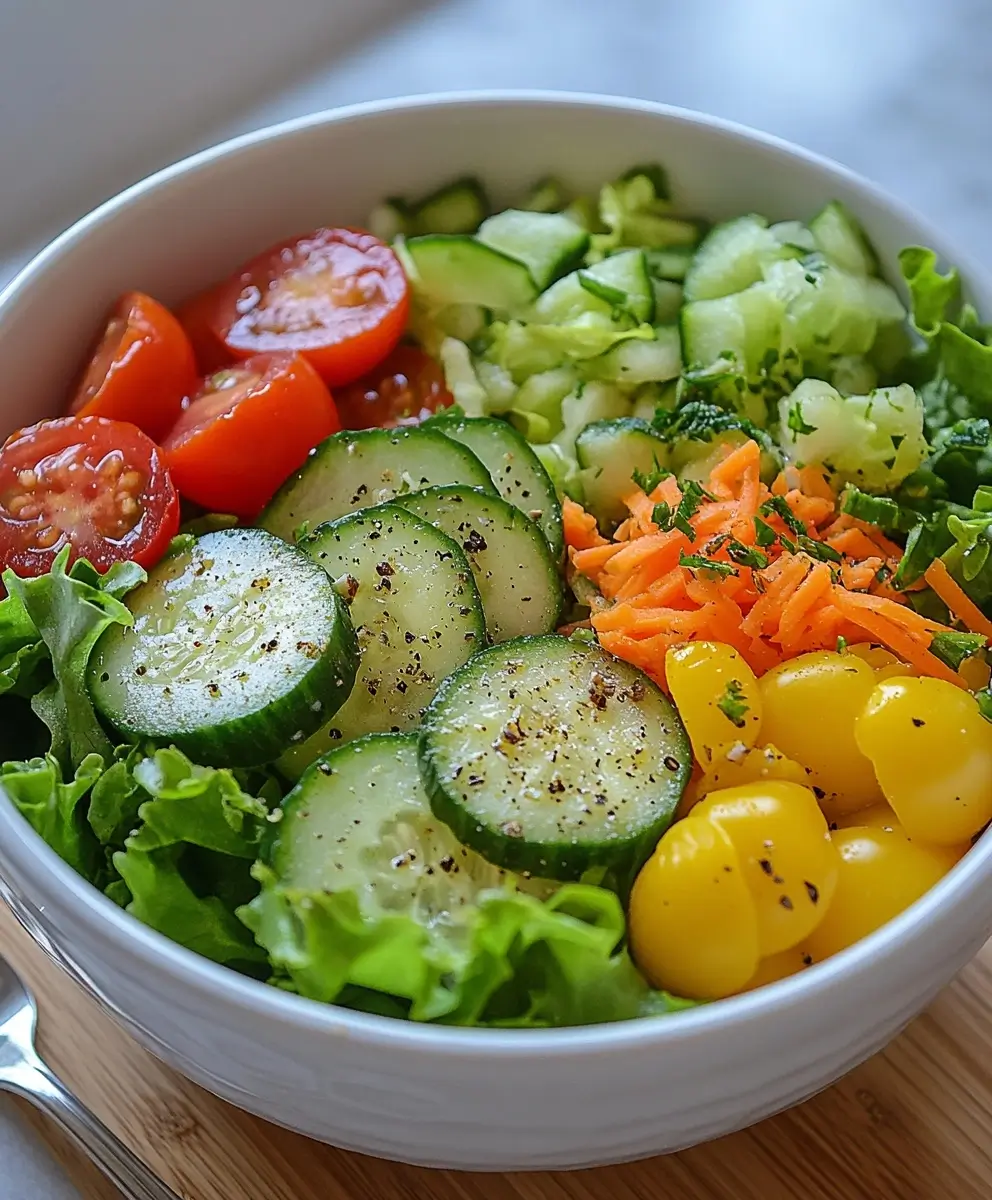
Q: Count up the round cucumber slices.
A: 7